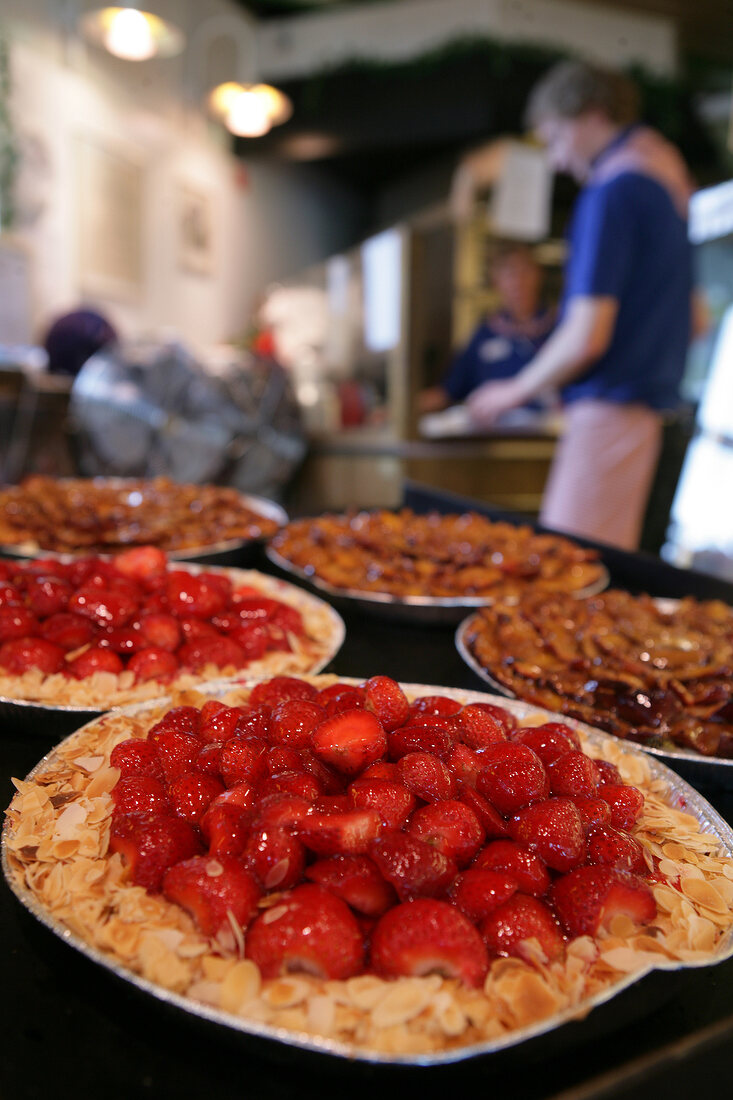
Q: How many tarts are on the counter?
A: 5